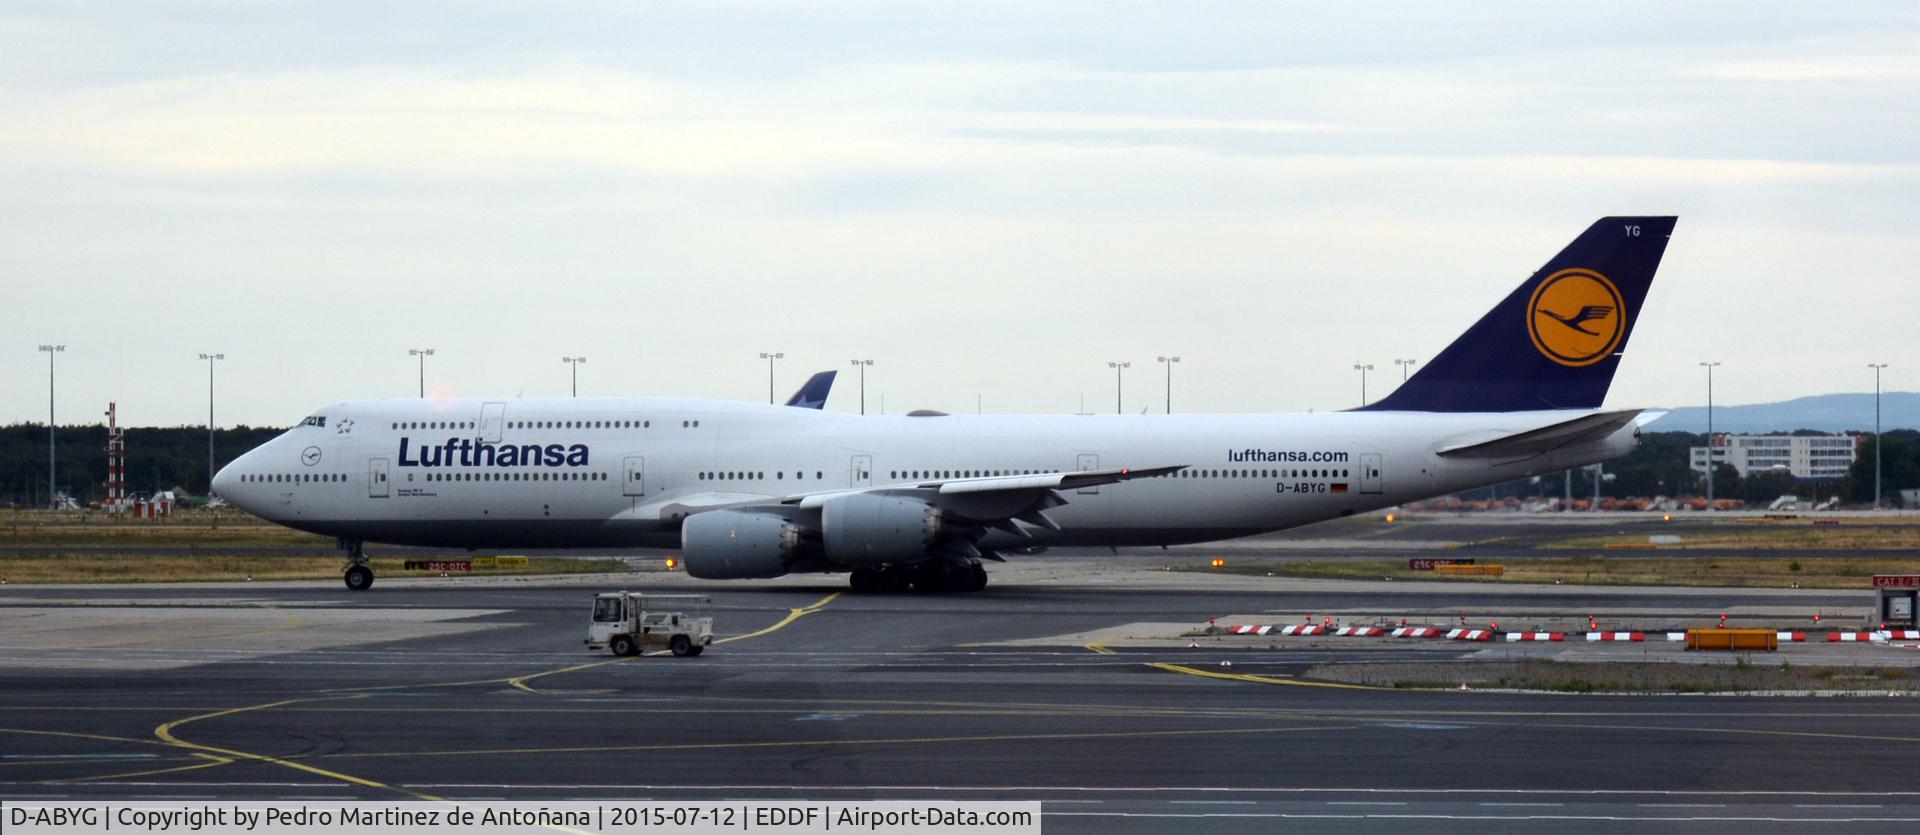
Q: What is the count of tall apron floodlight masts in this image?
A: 12